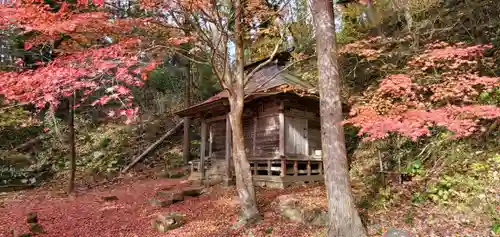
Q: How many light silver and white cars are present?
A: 0